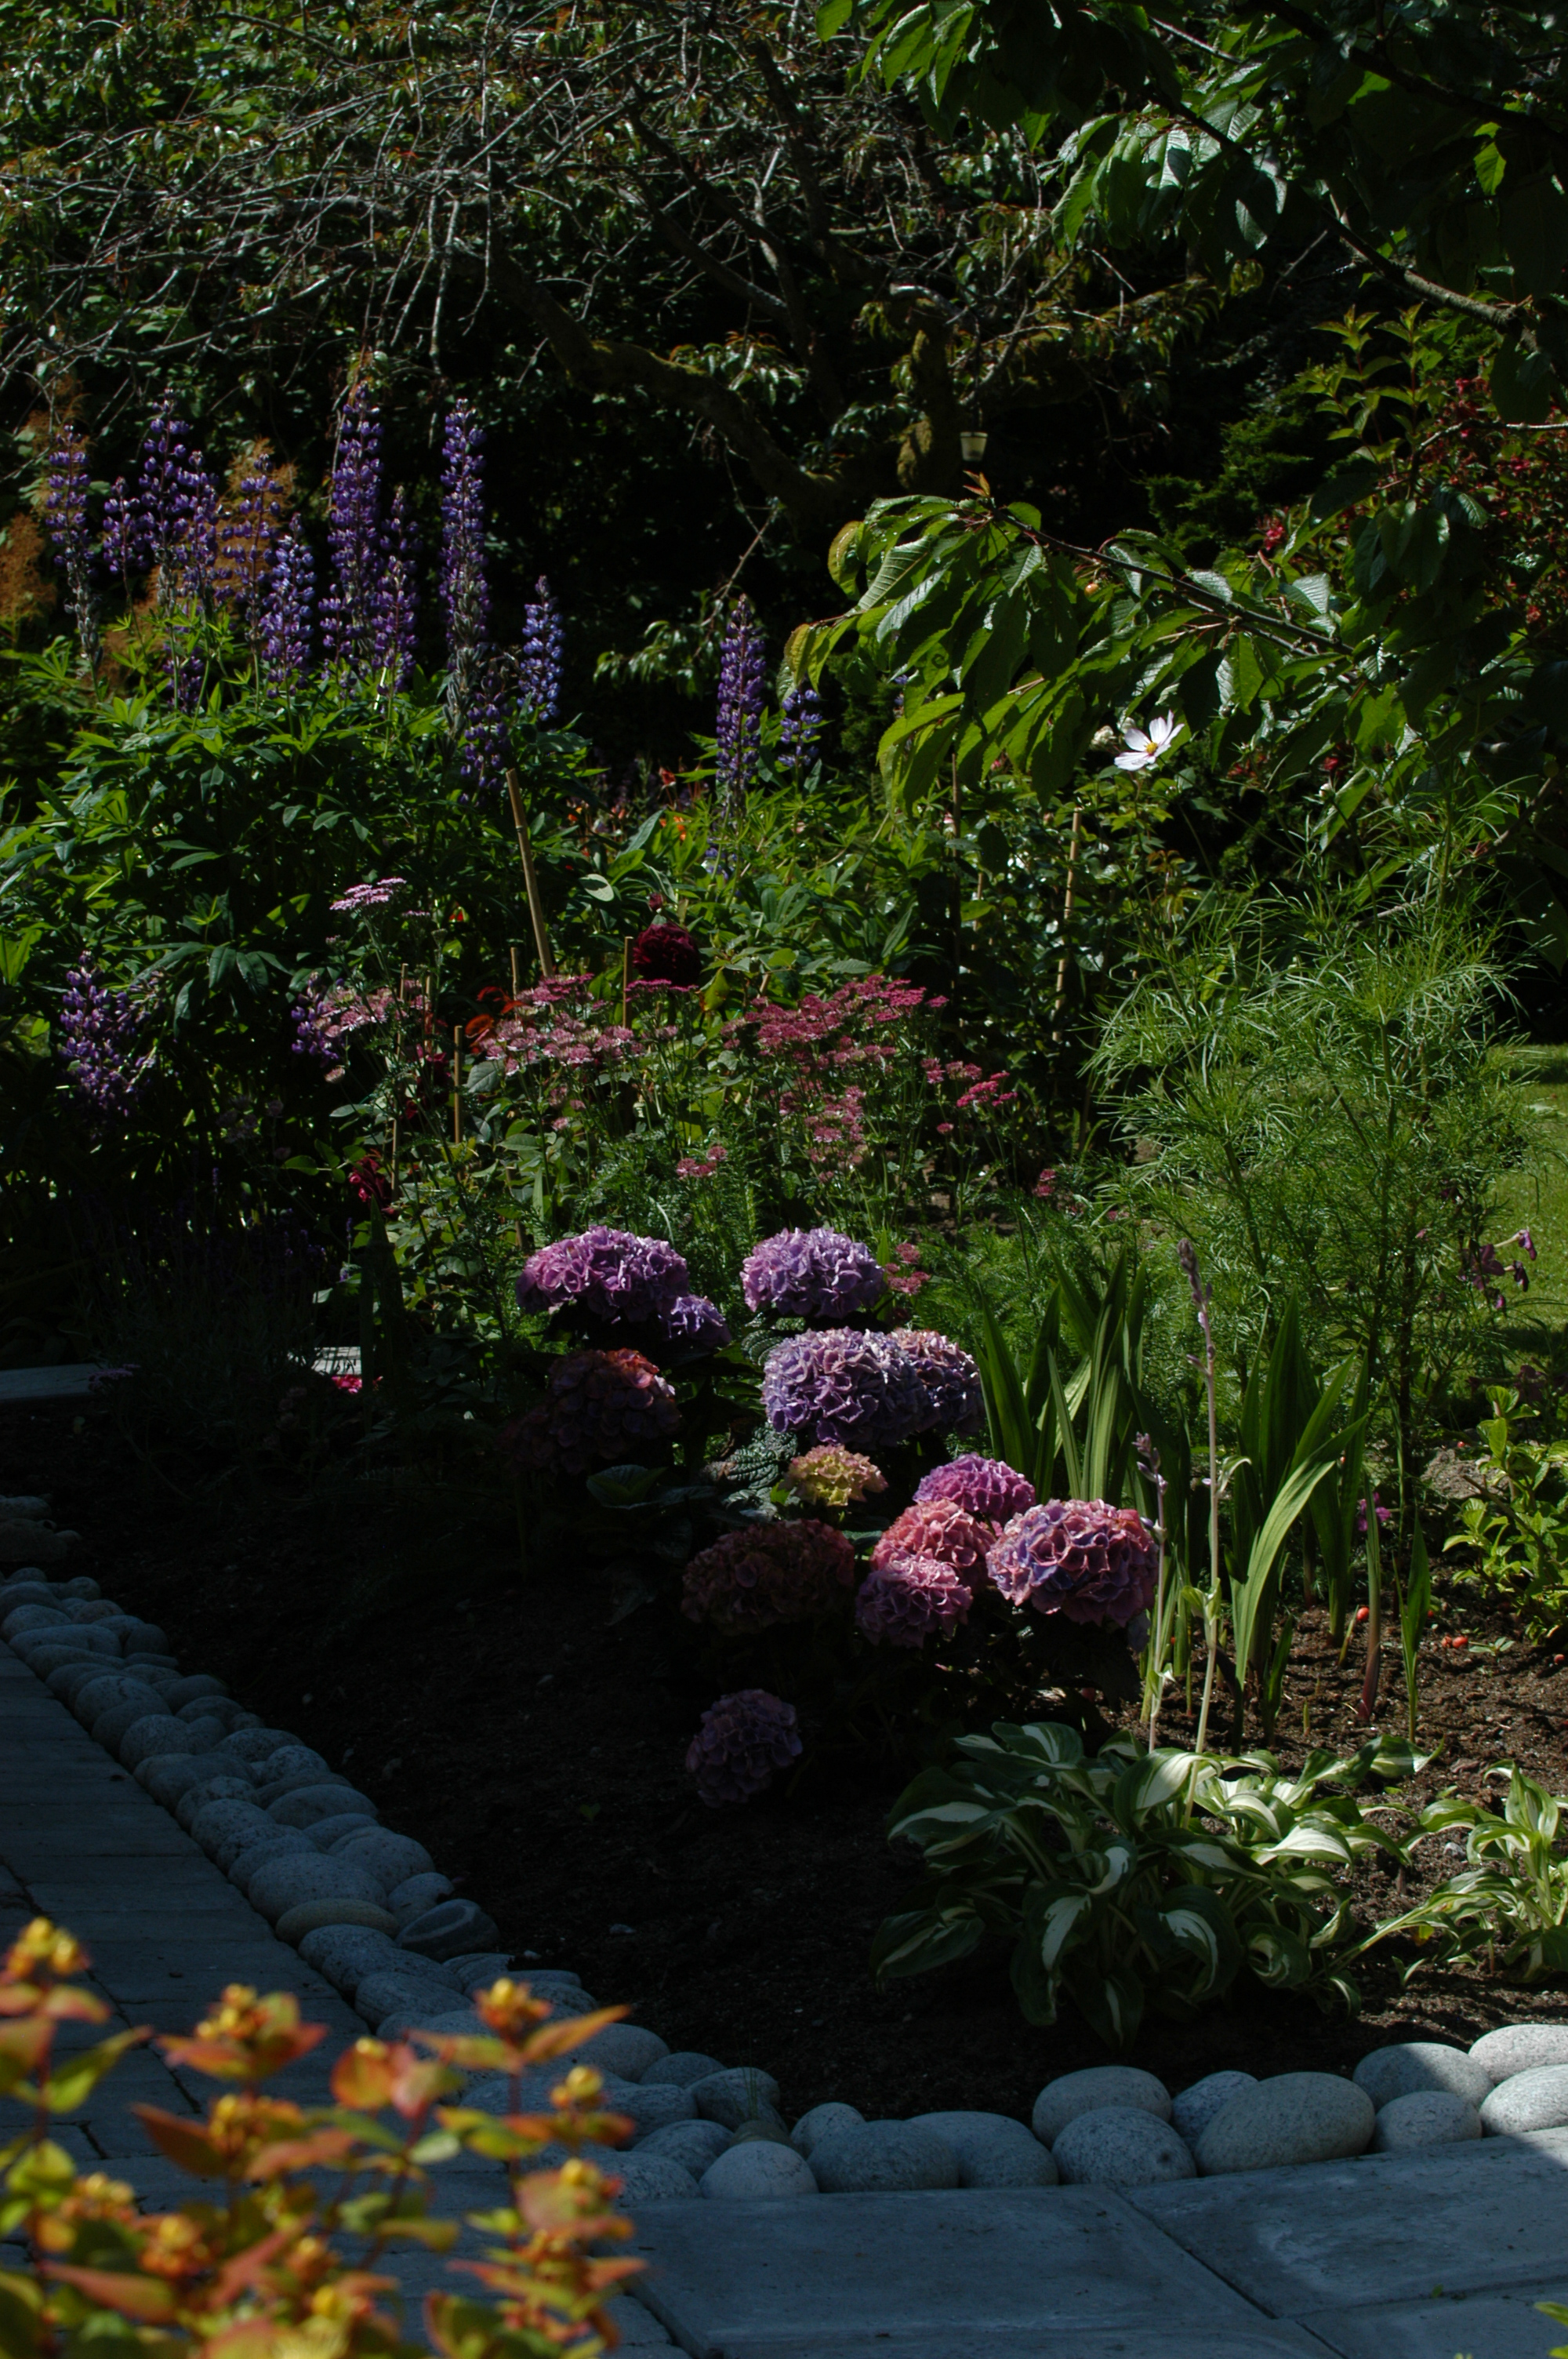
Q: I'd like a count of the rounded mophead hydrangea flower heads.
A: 13